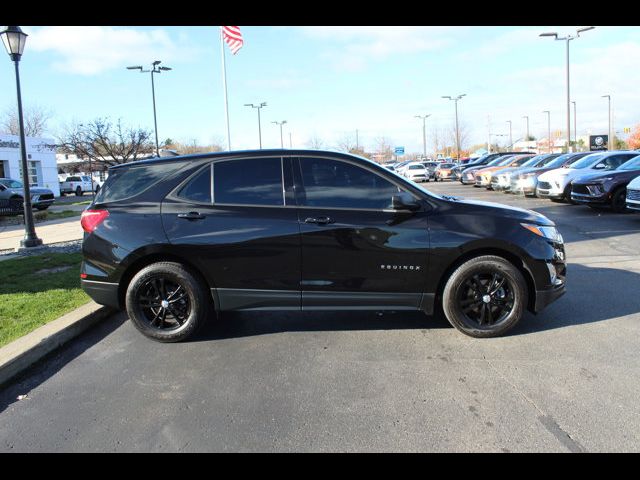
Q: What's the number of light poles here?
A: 12